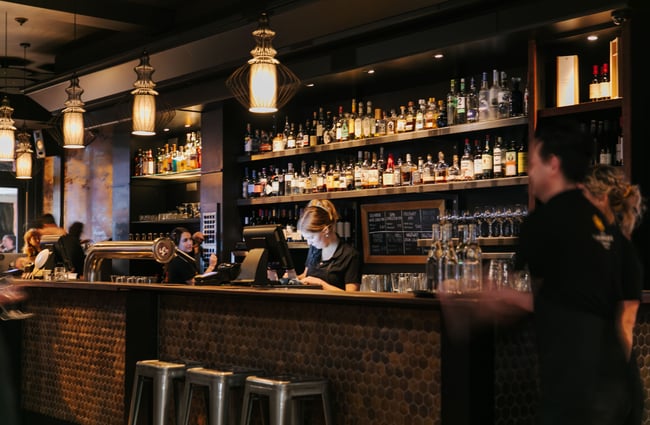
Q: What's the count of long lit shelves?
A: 2